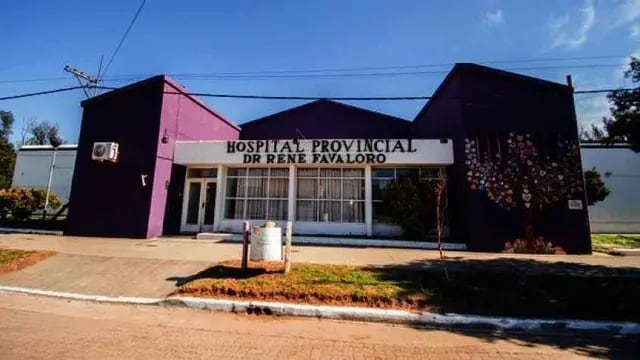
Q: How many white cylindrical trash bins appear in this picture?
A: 1